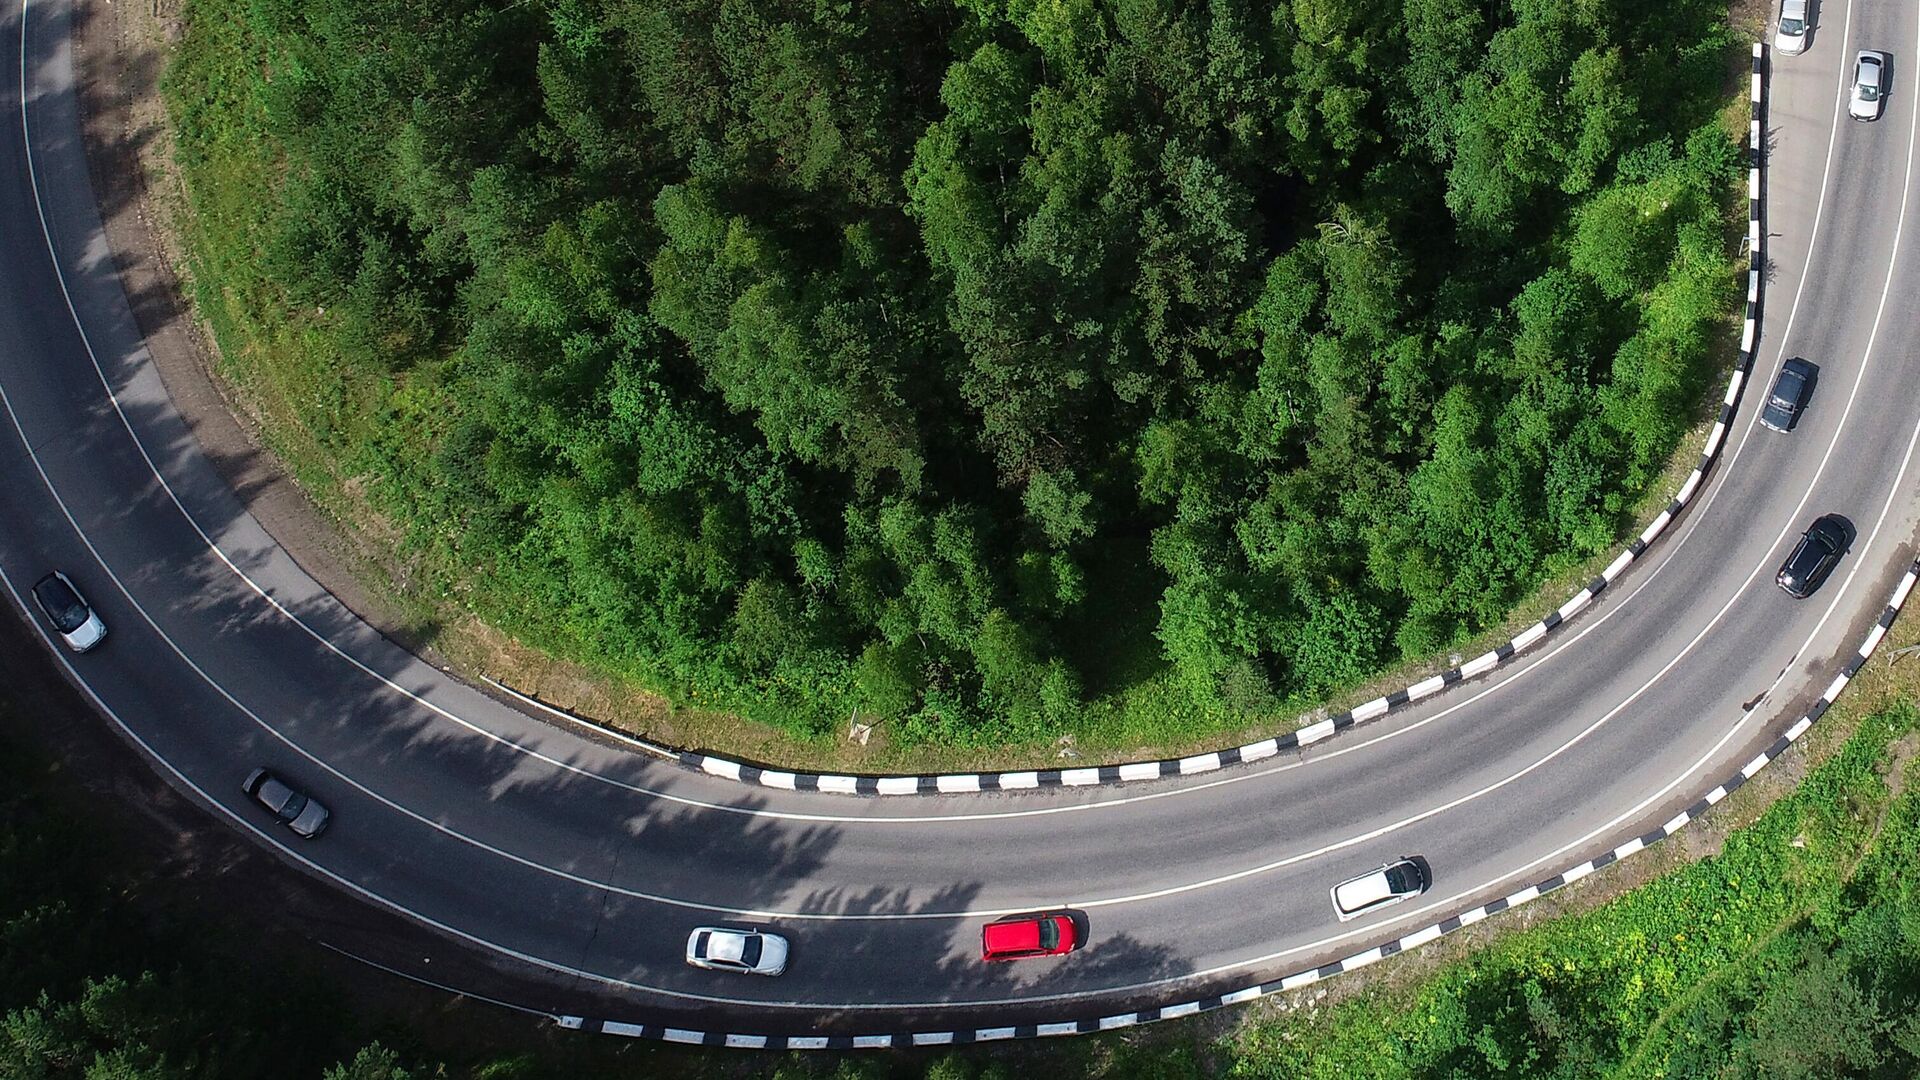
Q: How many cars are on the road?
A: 9